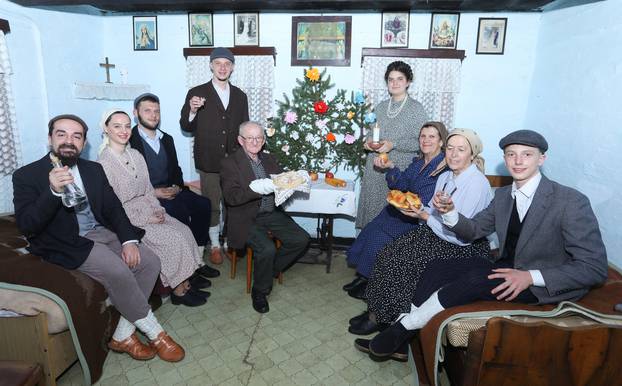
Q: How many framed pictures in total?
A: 7